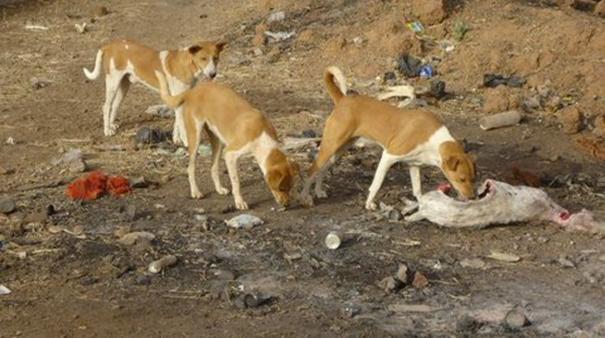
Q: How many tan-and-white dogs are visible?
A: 3